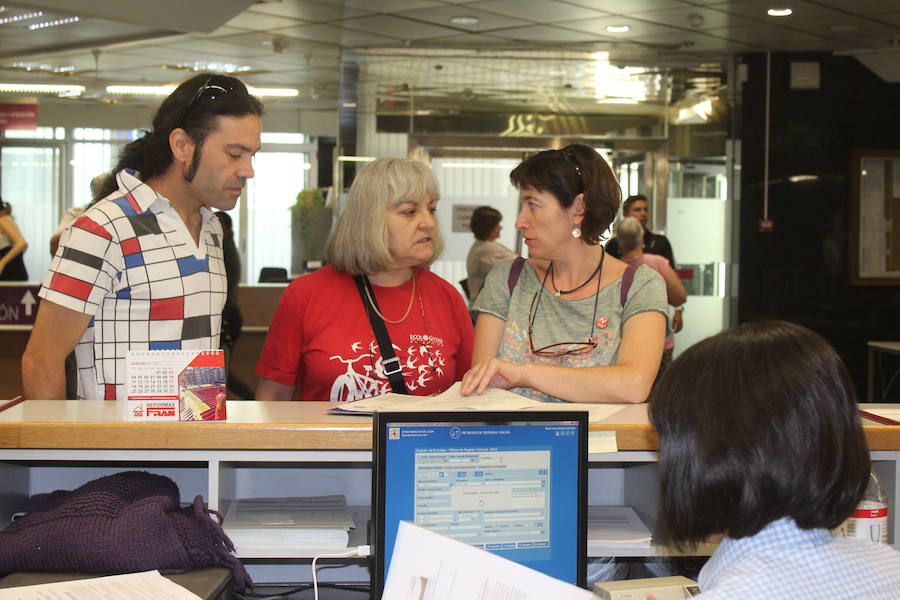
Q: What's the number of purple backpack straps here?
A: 2